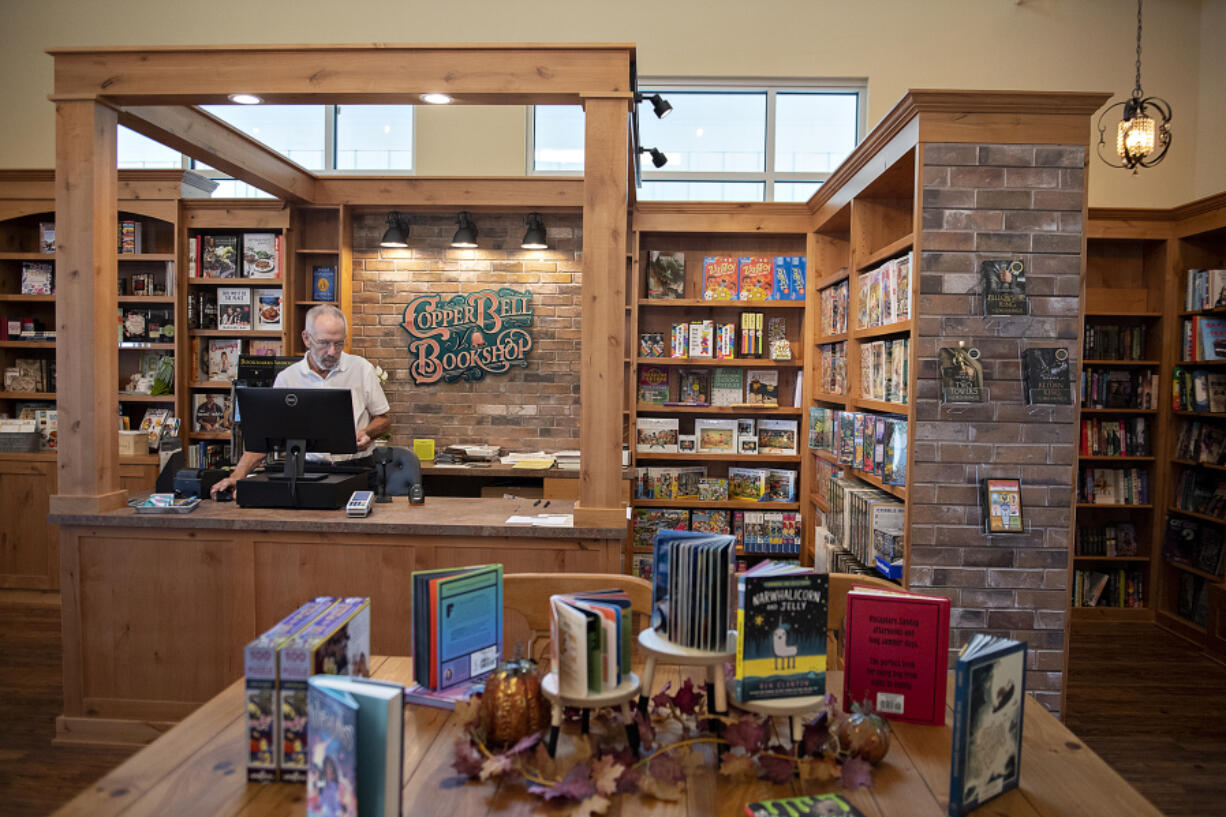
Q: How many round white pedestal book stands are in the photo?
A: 3